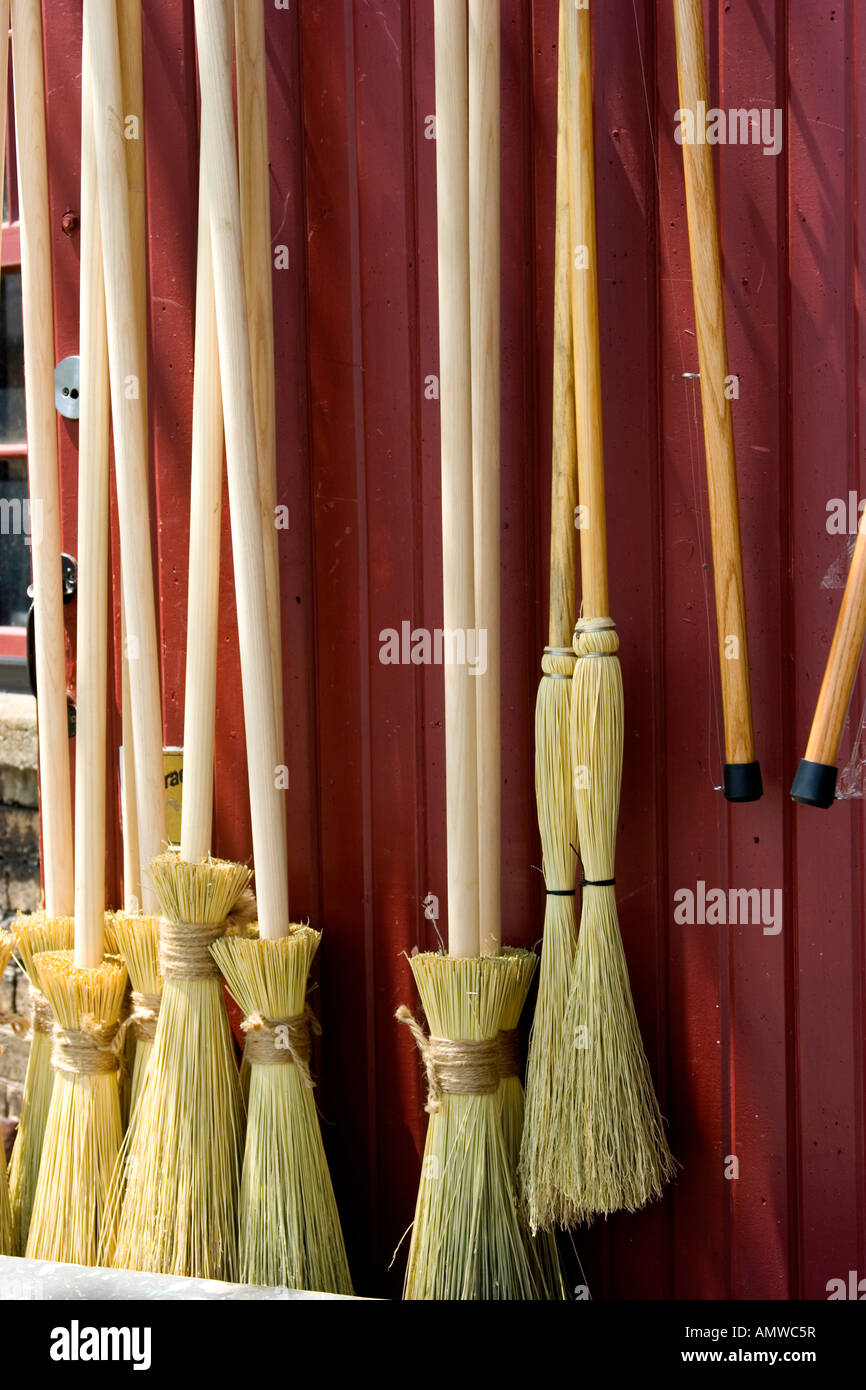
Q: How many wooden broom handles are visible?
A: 14